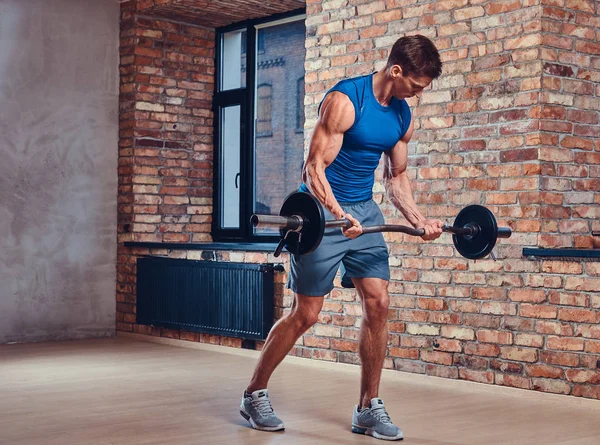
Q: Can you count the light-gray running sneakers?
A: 2